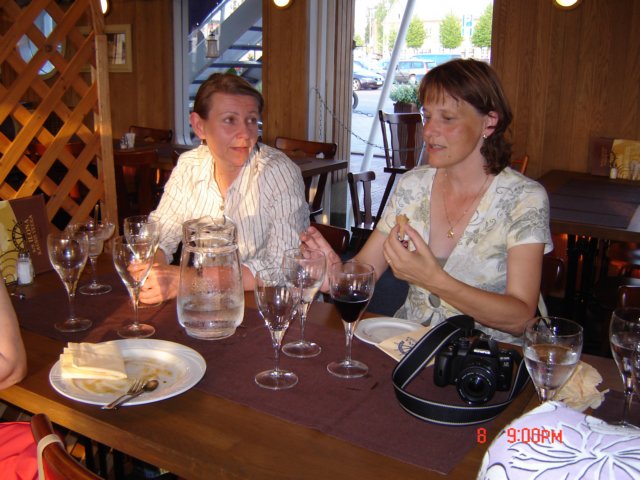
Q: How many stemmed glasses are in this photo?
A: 9